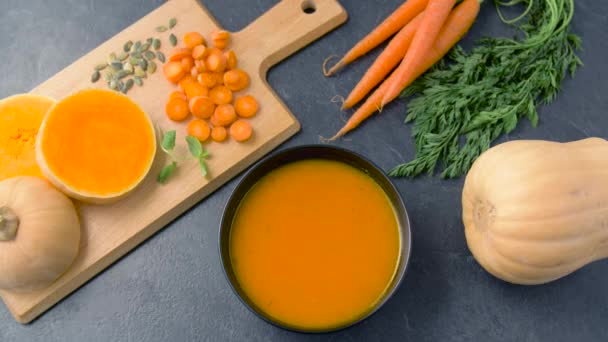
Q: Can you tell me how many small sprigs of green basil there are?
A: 2